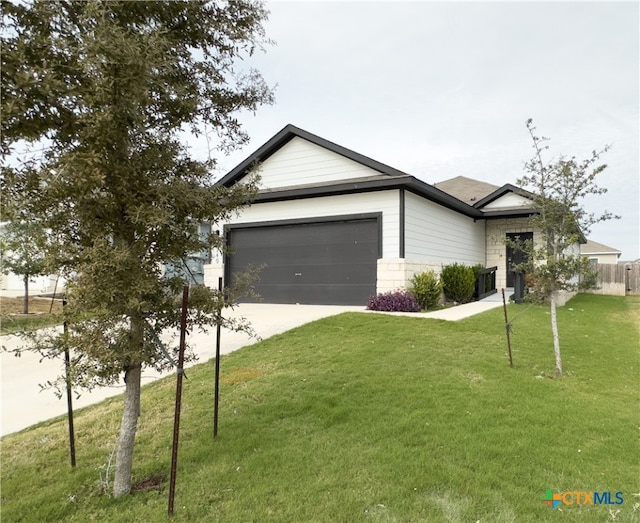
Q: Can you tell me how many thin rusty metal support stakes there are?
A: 4